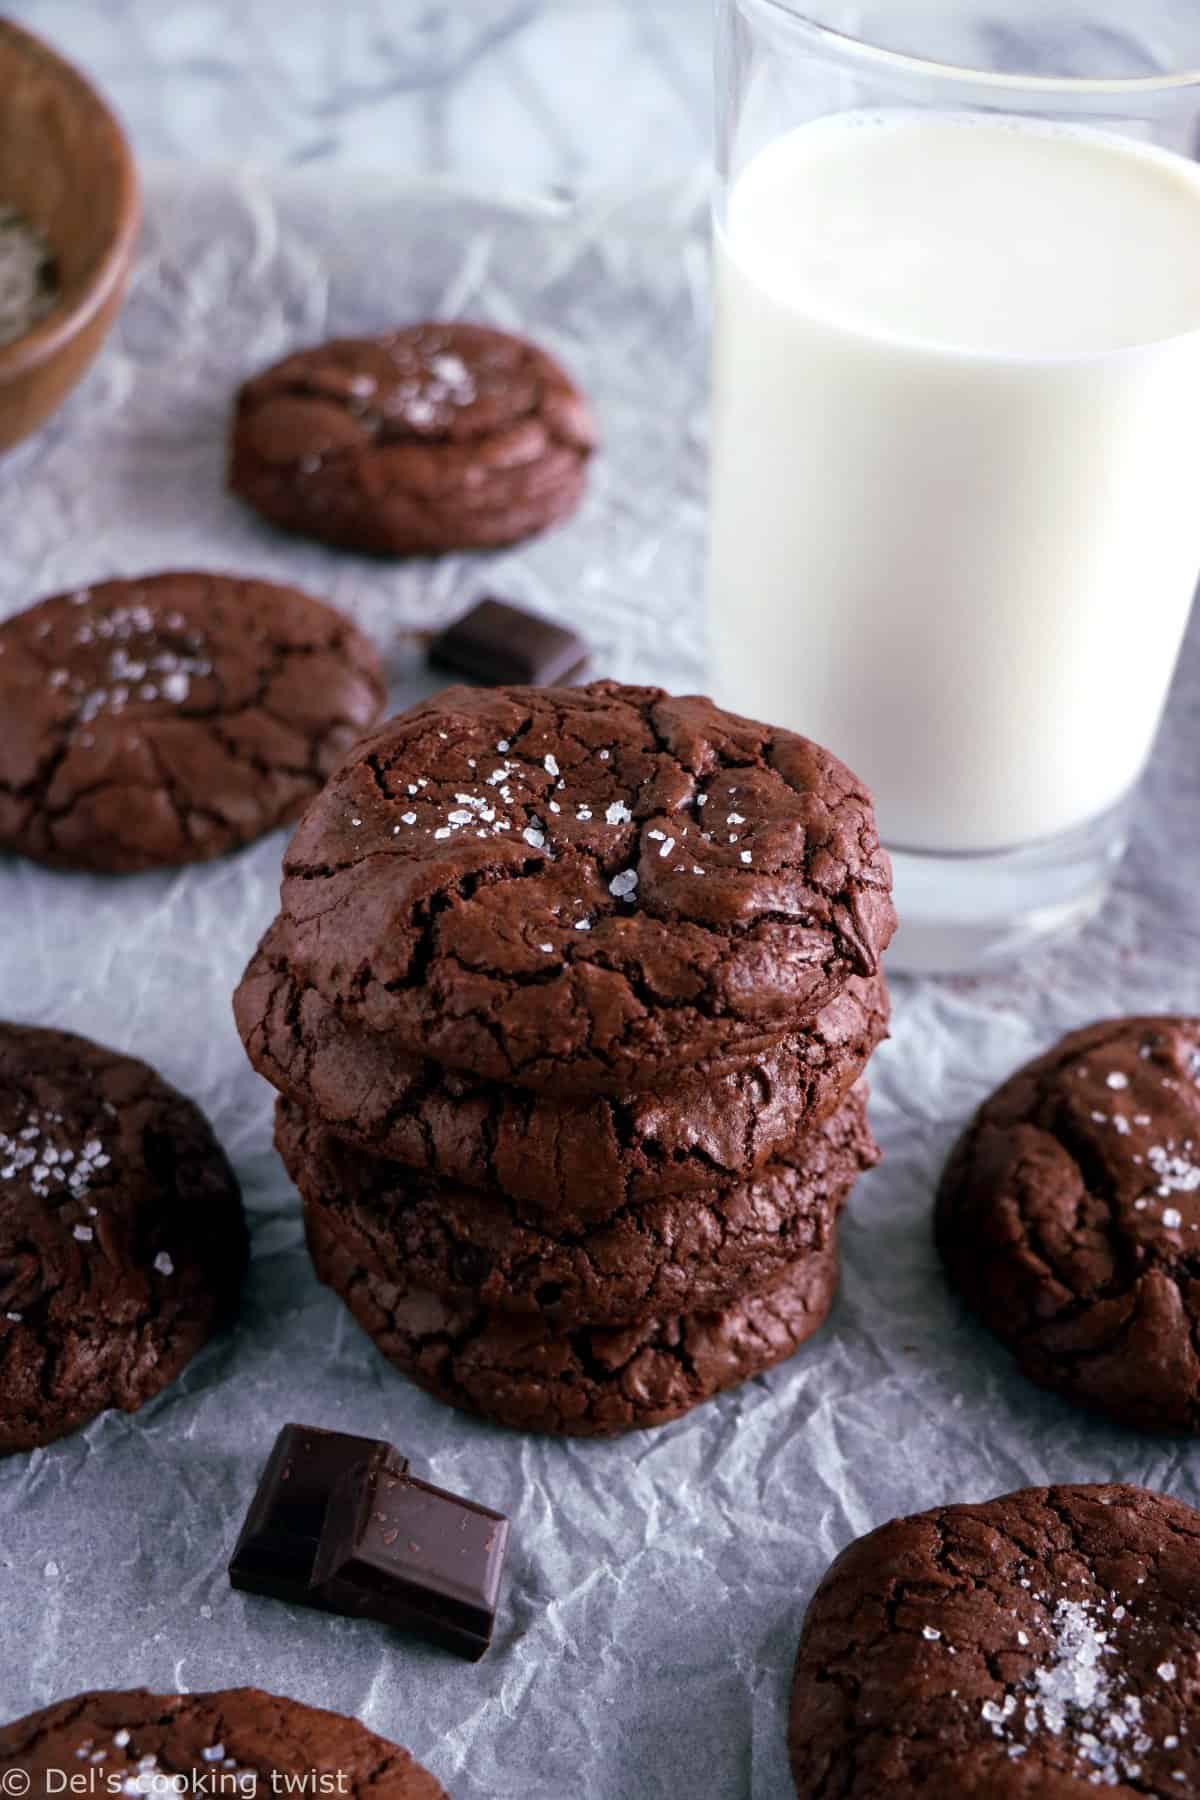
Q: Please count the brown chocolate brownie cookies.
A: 10